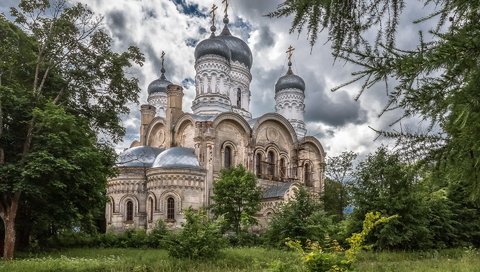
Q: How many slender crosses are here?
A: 4